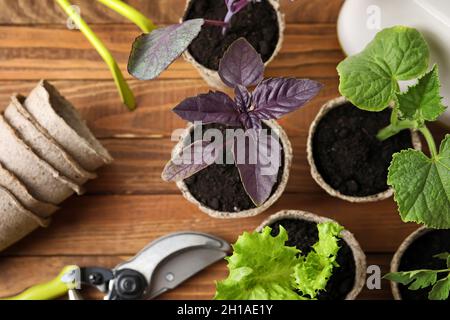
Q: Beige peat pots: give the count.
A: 10